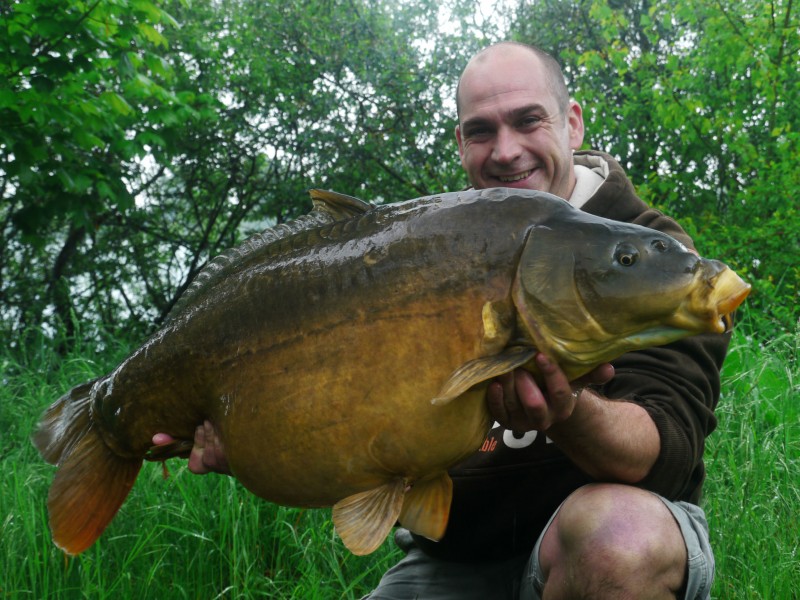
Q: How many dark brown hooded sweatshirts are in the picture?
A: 1